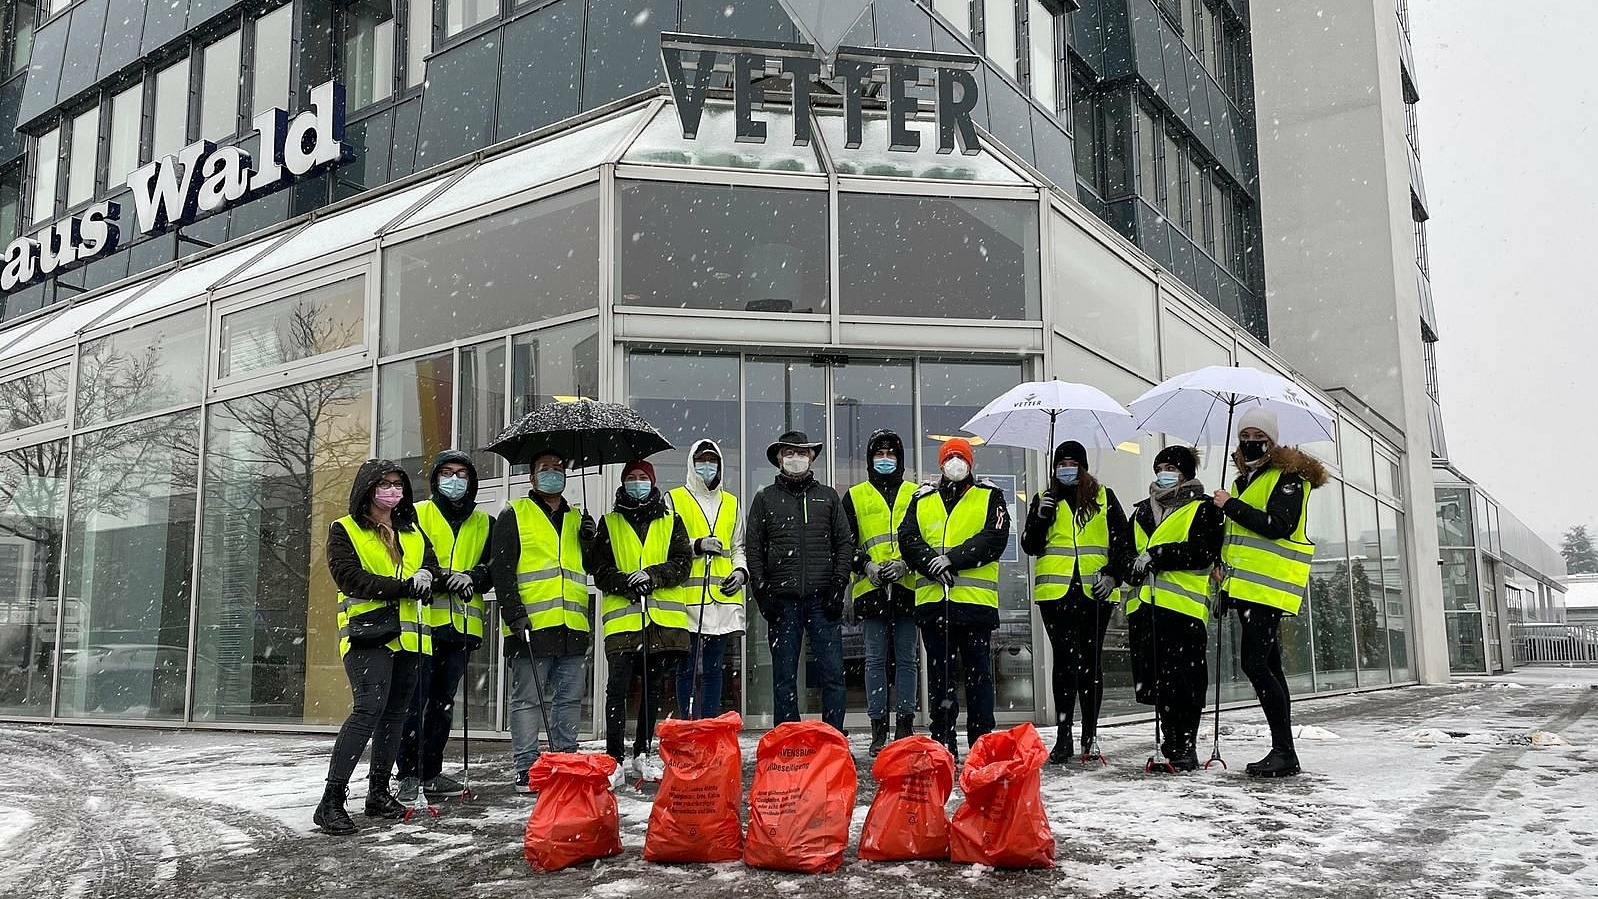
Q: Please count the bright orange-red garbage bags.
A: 5